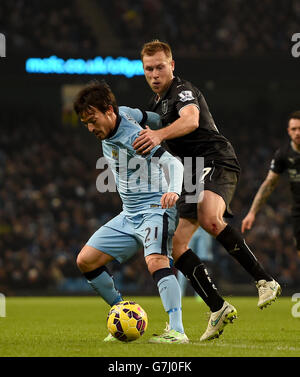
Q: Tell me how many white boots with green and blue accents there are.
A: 2